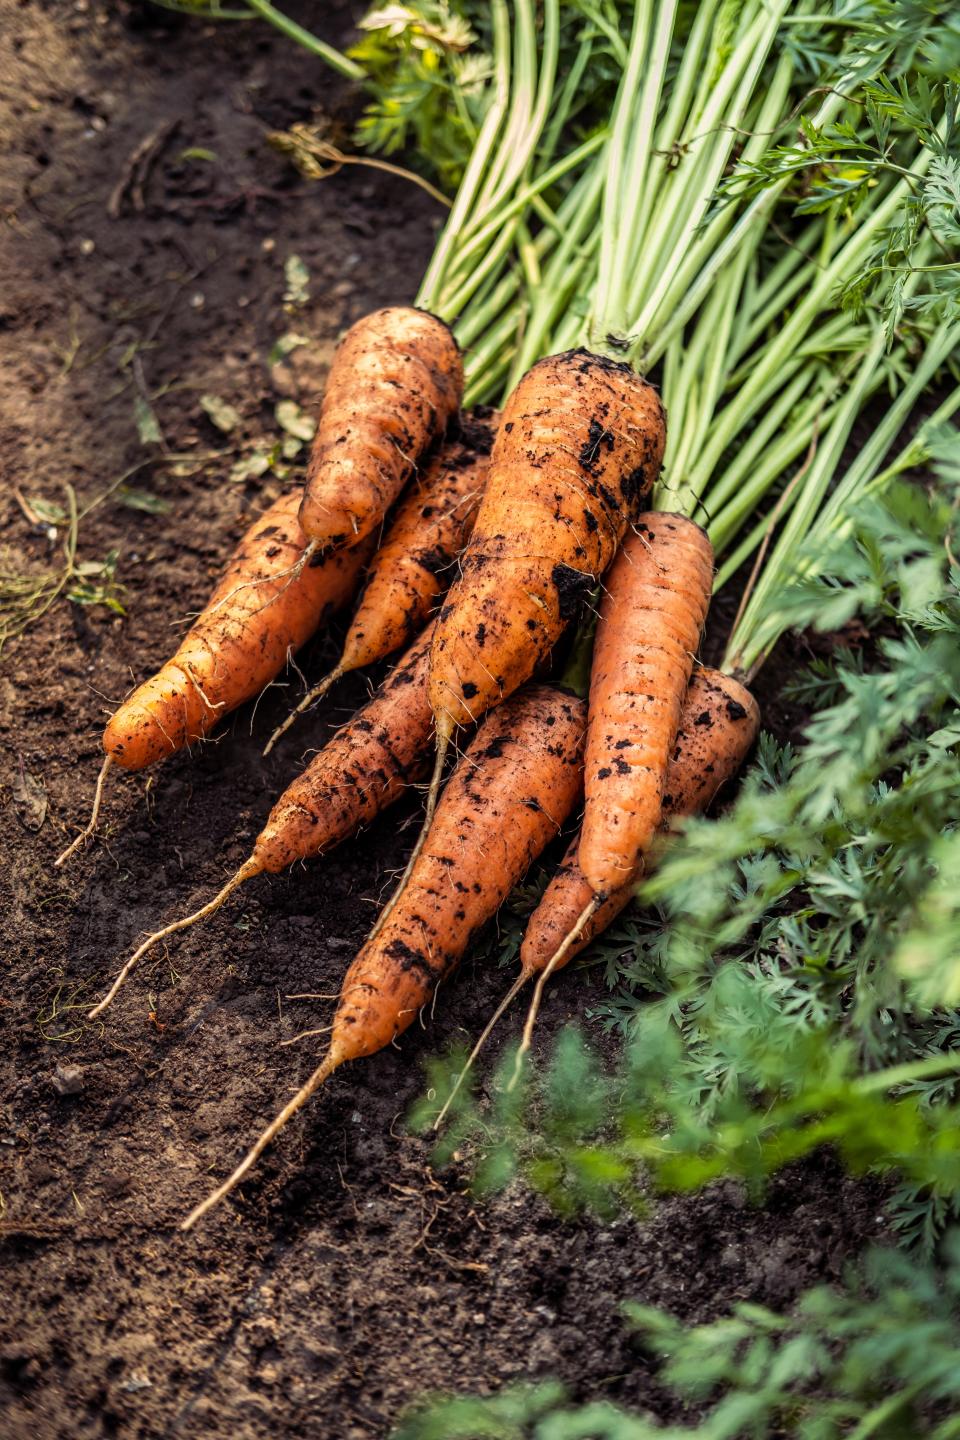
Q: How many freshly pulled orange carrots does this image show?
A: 8